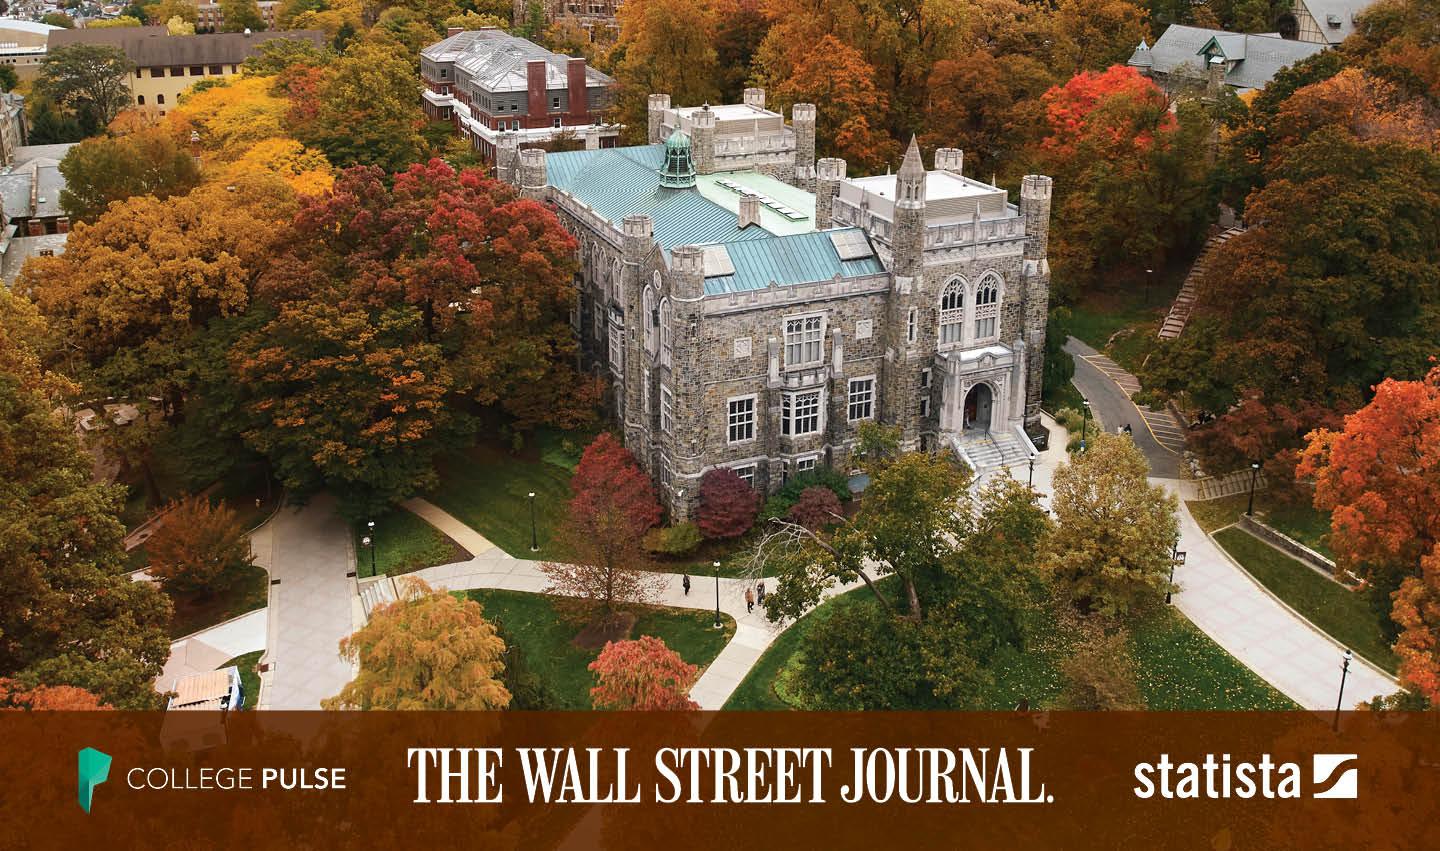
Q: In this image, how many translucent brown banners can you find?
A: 1